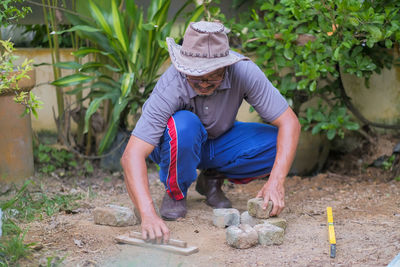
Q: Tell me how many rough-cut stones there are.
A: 7